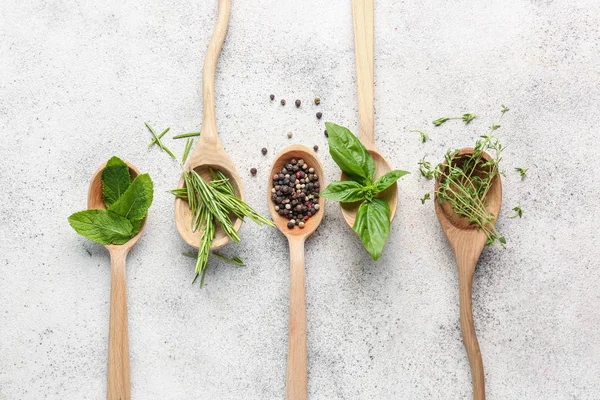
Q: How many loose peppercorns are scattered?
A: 10